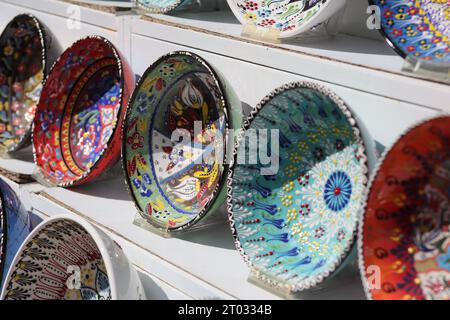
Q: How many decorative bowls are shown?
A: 10